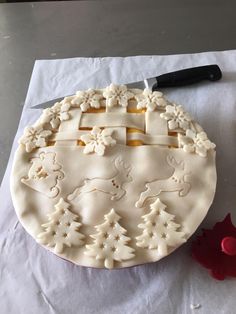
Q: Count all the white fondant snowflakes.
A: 8